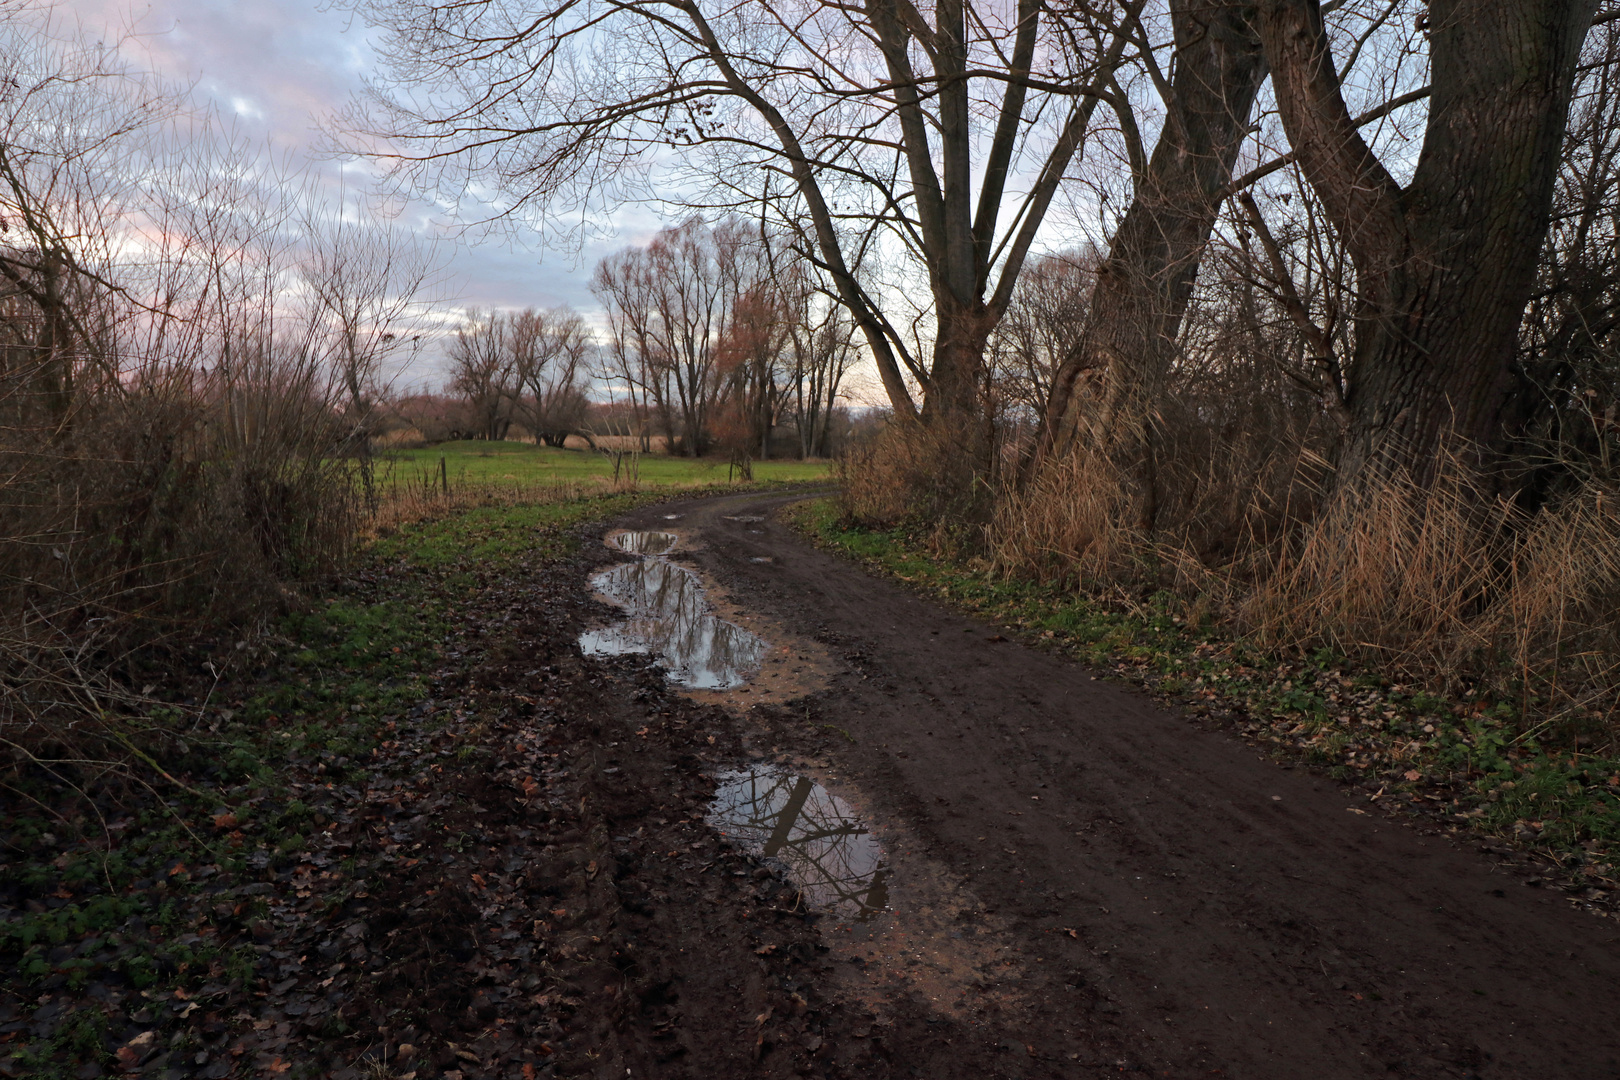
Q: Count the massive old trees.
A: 3